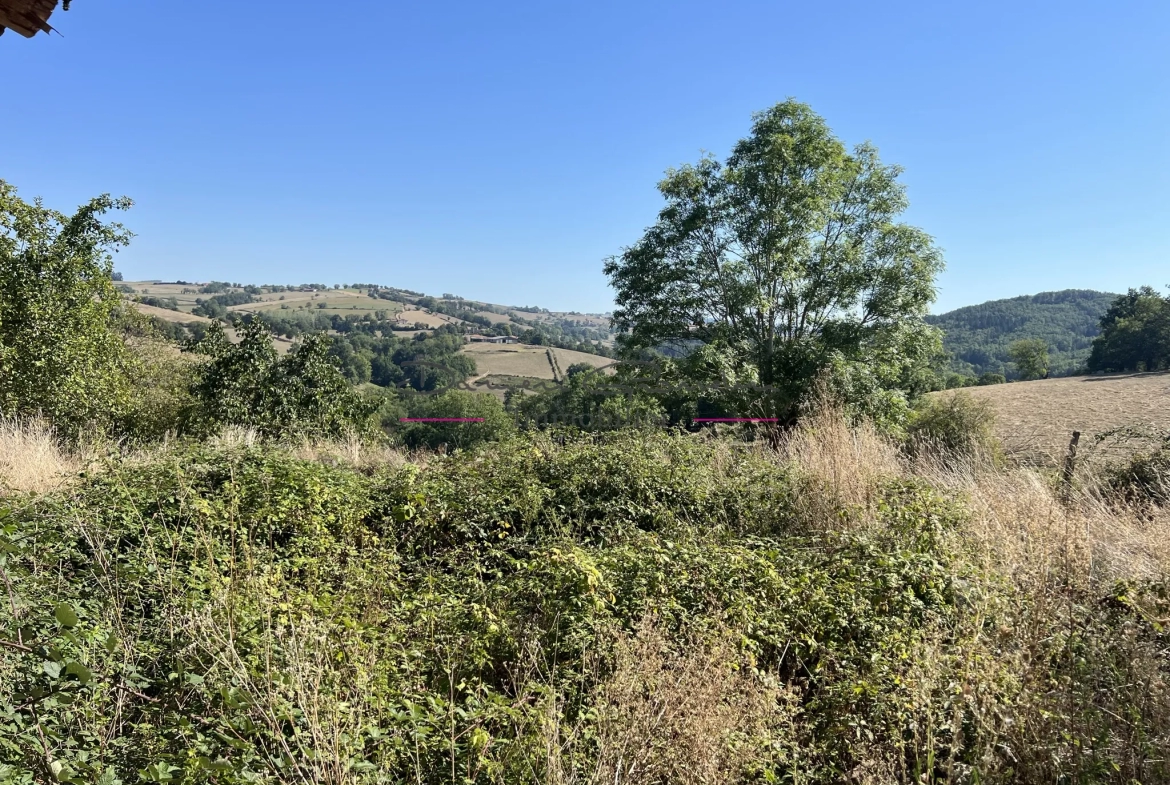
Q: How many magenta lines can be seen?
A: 2